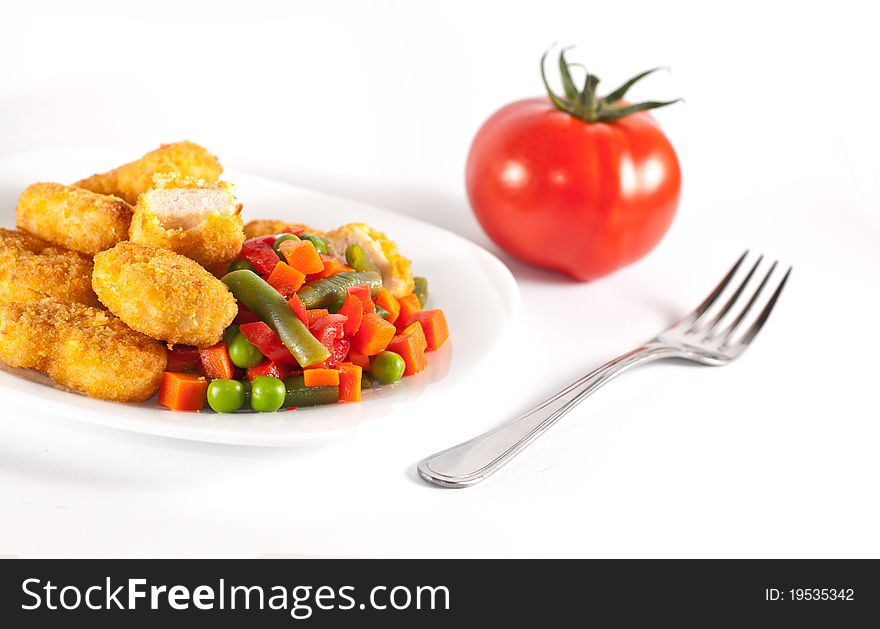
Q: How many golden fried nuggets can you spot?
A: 8